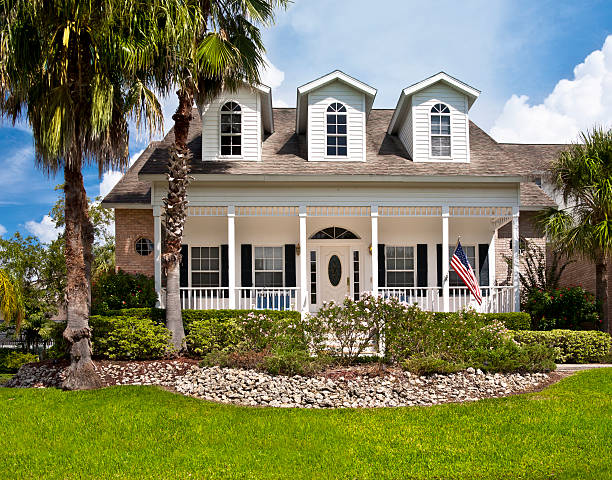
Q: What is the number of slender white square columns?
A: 6